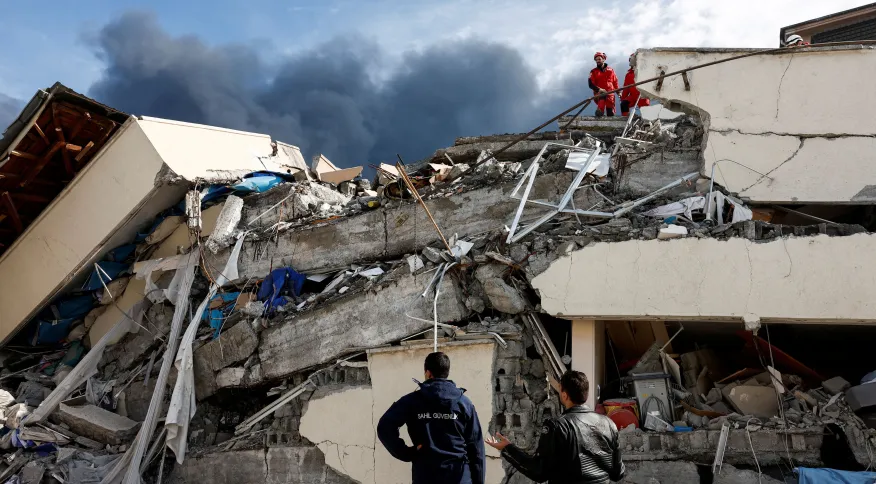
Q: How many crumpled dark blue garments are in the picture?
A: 1